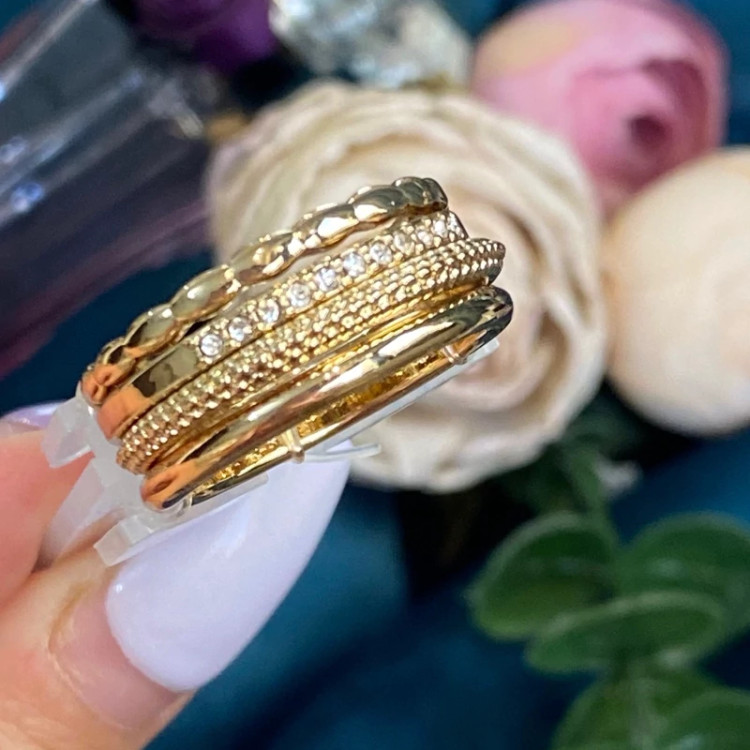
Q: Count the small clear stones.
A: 11